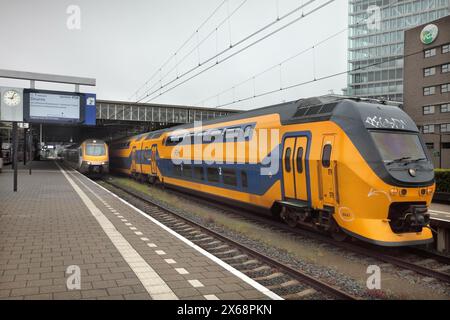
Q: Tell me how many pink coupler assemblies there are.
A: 0